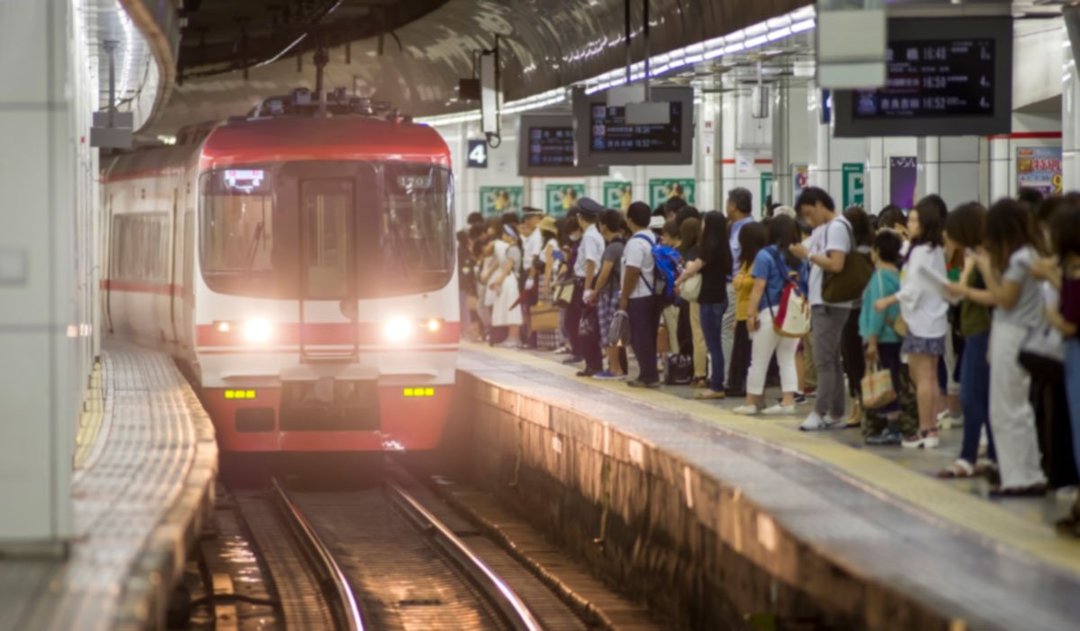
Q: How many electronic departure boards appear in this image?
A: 3